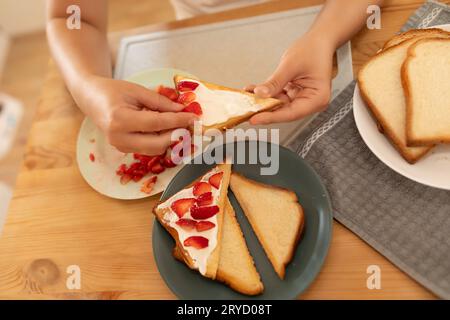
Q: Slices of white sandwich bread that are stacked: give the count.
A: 3